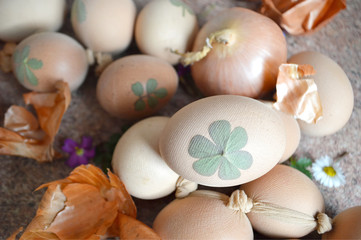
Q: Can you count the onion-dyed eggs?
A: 12